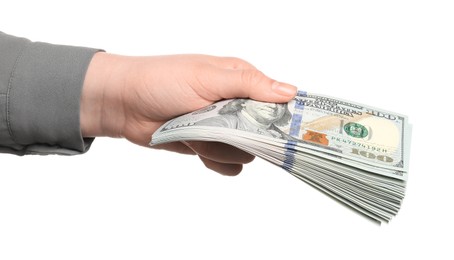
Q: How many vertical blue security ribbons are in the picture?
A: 1